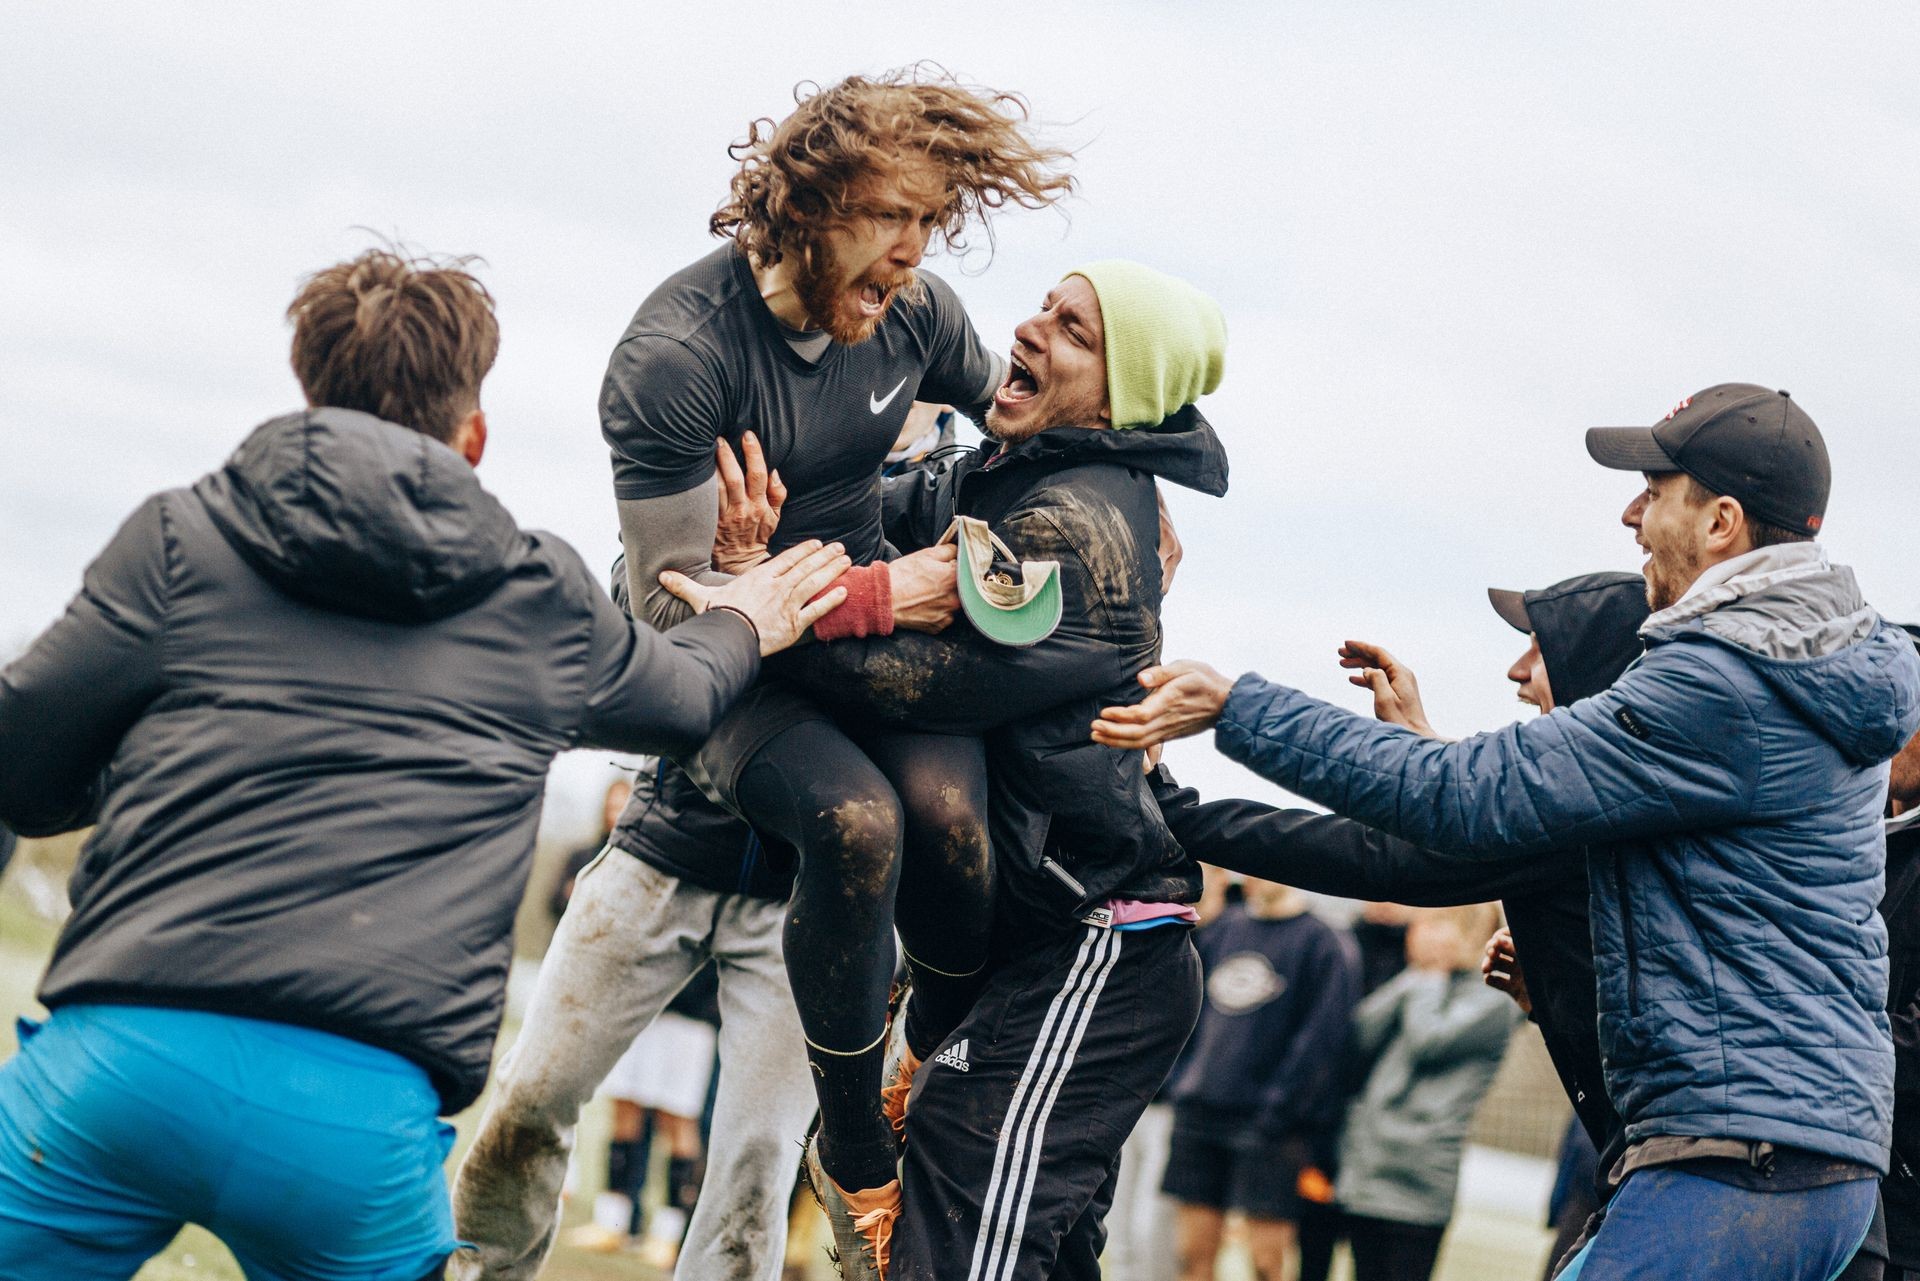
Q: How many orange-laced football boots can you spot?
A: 2